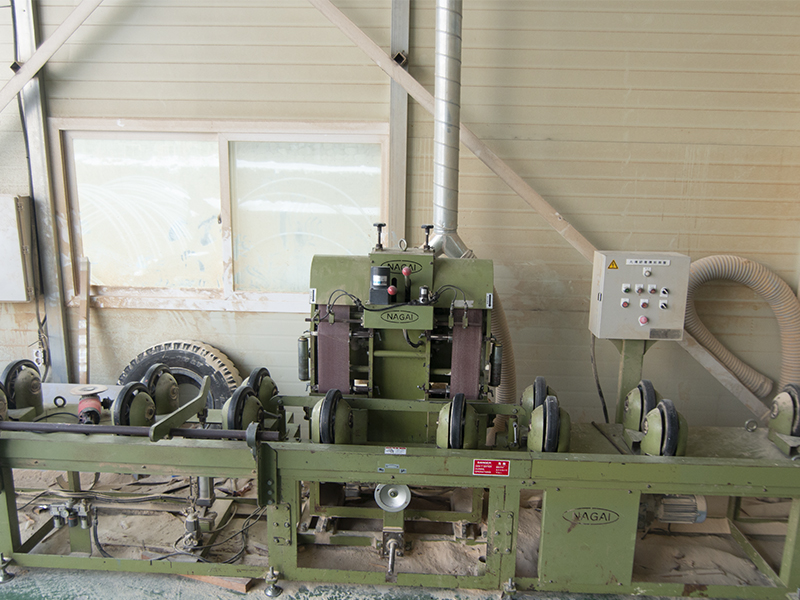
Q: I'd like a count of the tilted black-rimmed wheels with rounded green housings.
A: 13